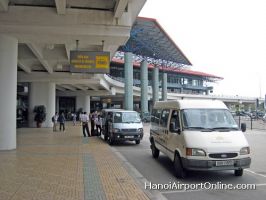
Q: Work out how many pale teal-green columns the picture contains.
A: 4